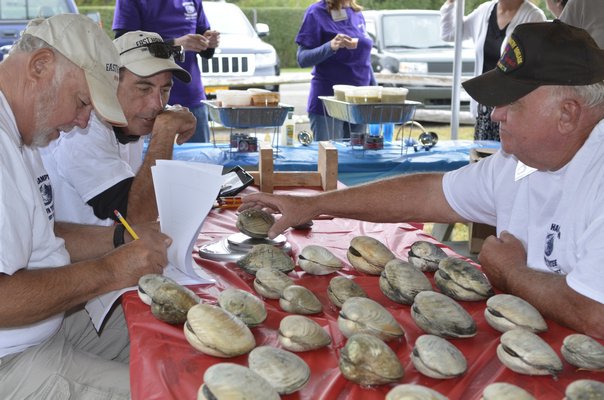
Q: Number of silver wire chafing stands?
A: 2